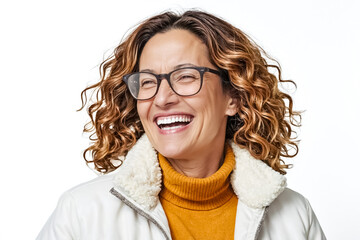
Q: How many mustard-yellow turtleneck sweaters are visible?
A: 1